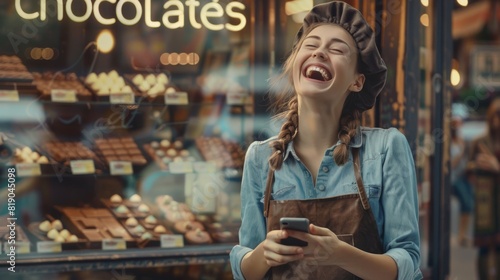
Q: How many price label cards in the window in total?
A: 14